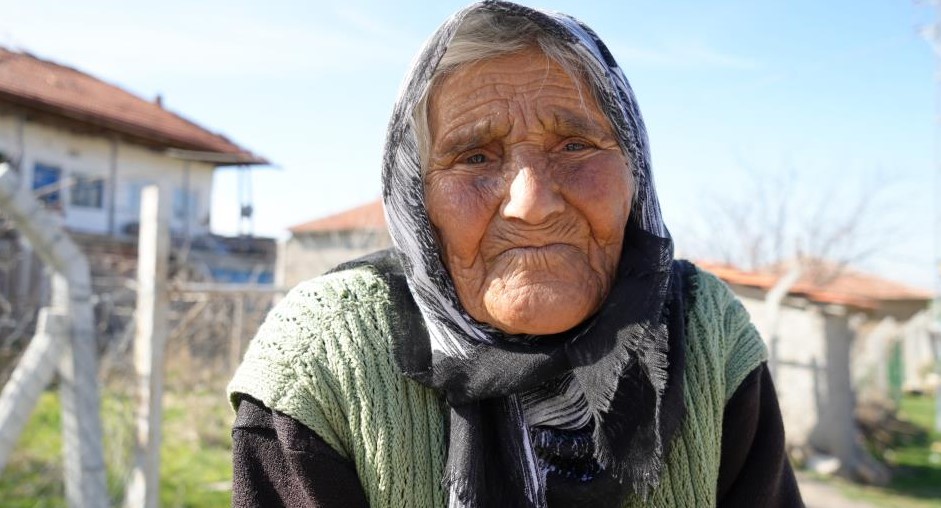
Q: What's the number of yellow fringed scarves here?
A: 0